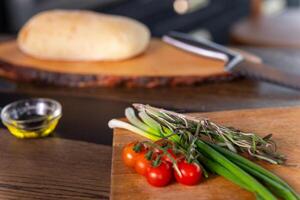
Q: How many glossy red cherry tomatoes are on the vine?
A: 5